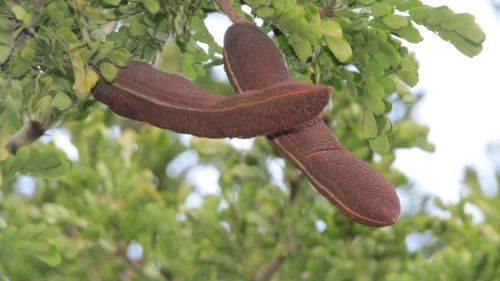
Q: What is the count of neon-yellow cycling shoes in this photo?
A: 0